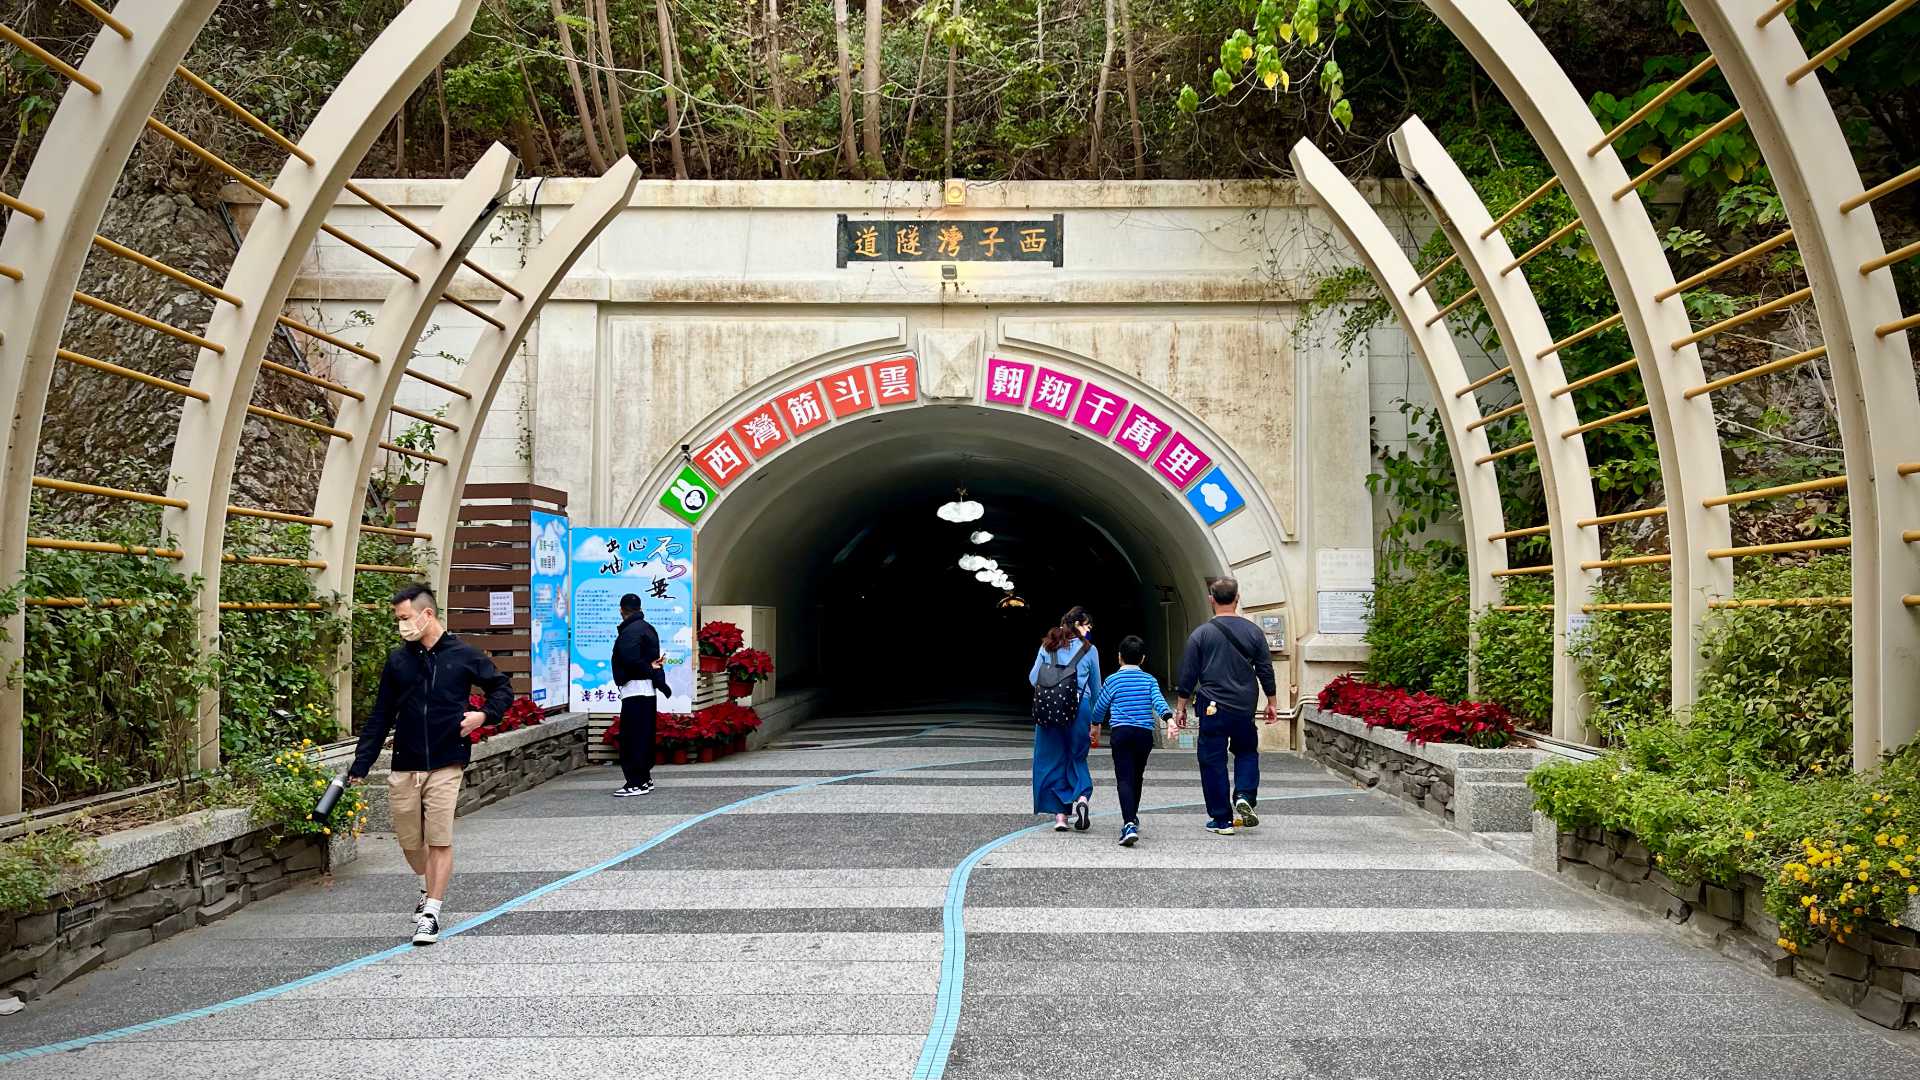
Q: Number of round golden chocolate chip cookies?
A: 0